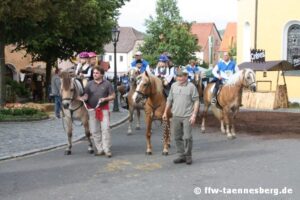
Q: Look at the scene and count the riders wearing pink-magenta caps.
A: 2